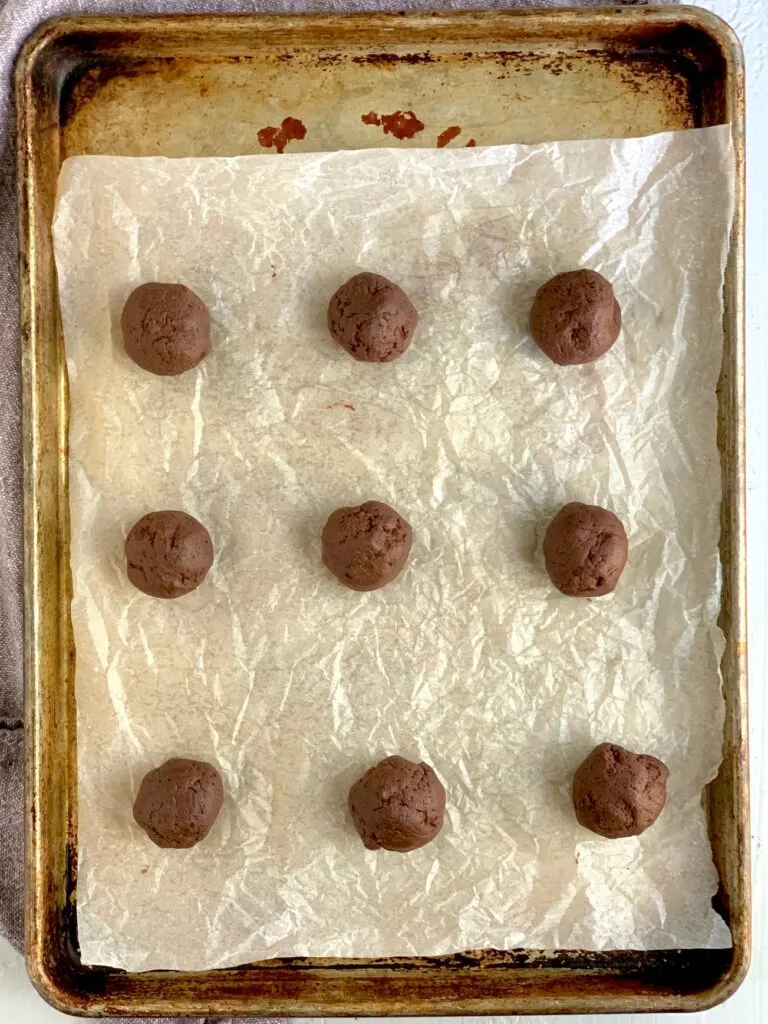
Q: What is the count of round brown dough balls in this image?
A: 9